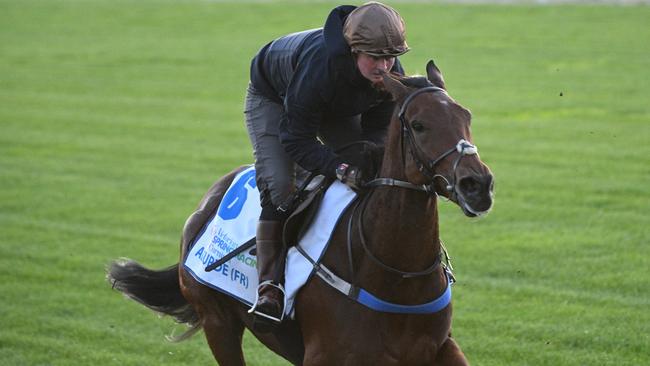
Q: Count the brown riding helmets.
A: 1